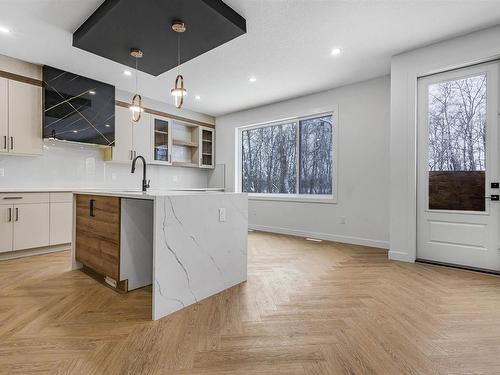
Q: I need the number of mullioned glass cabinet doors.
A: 2